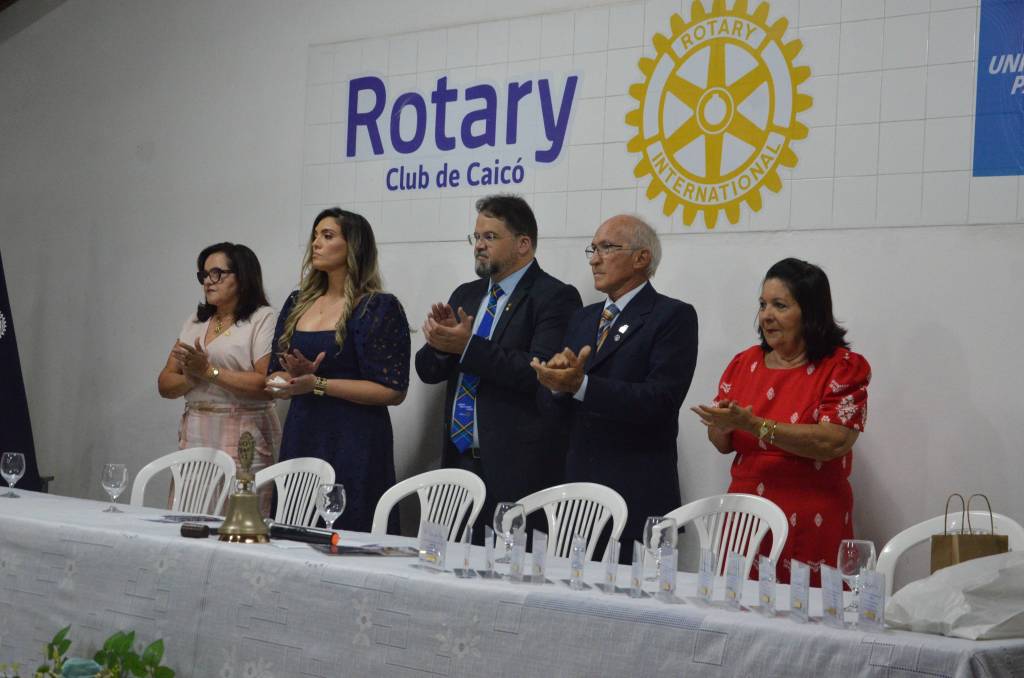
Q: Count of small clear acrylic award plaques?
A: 15